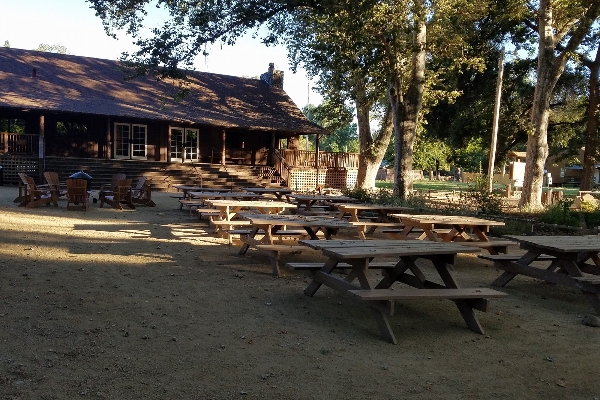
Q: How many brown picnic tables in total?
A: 10